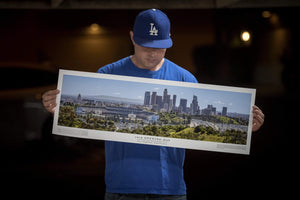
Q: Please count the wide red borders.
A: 0